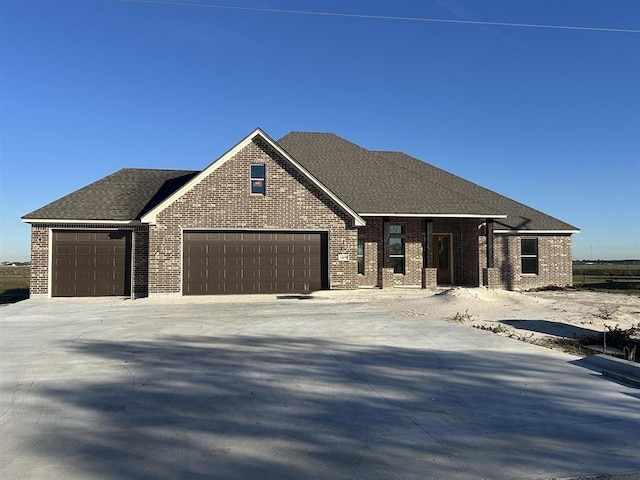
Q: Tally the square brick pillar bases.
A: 3